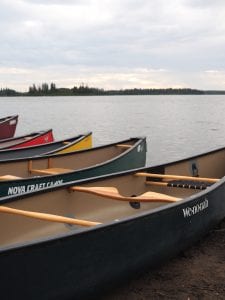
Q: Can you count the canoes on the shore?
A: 5